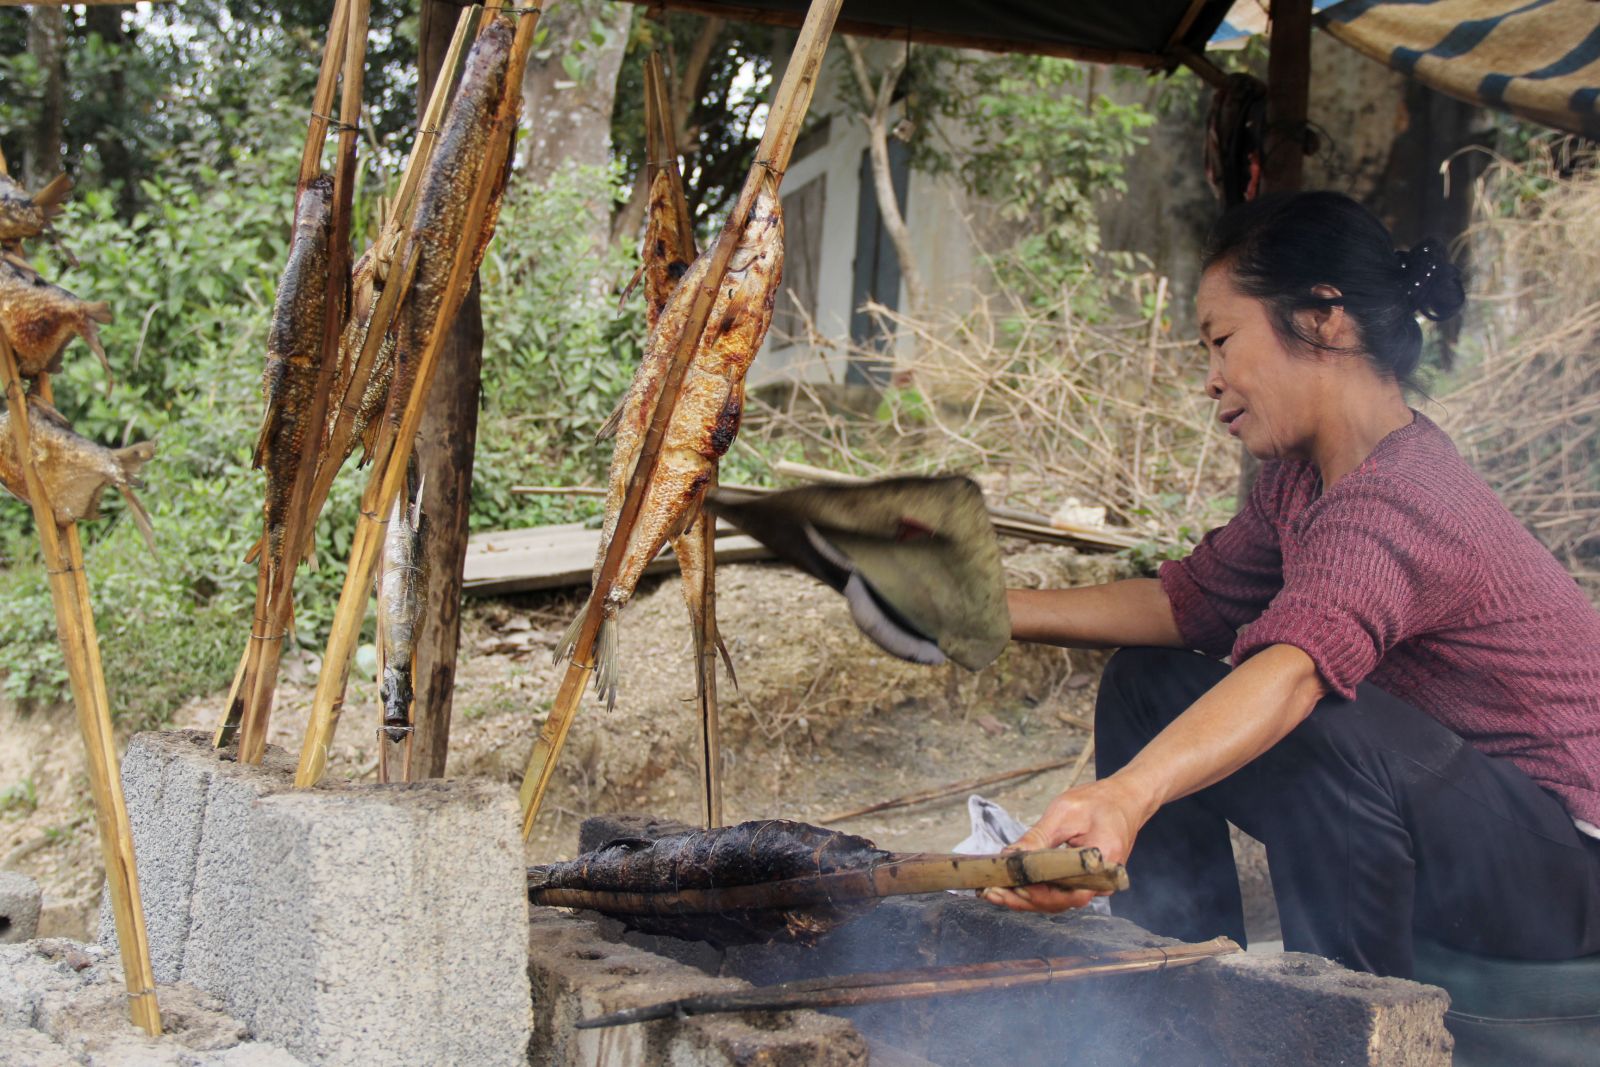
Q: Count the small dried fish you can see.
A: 3